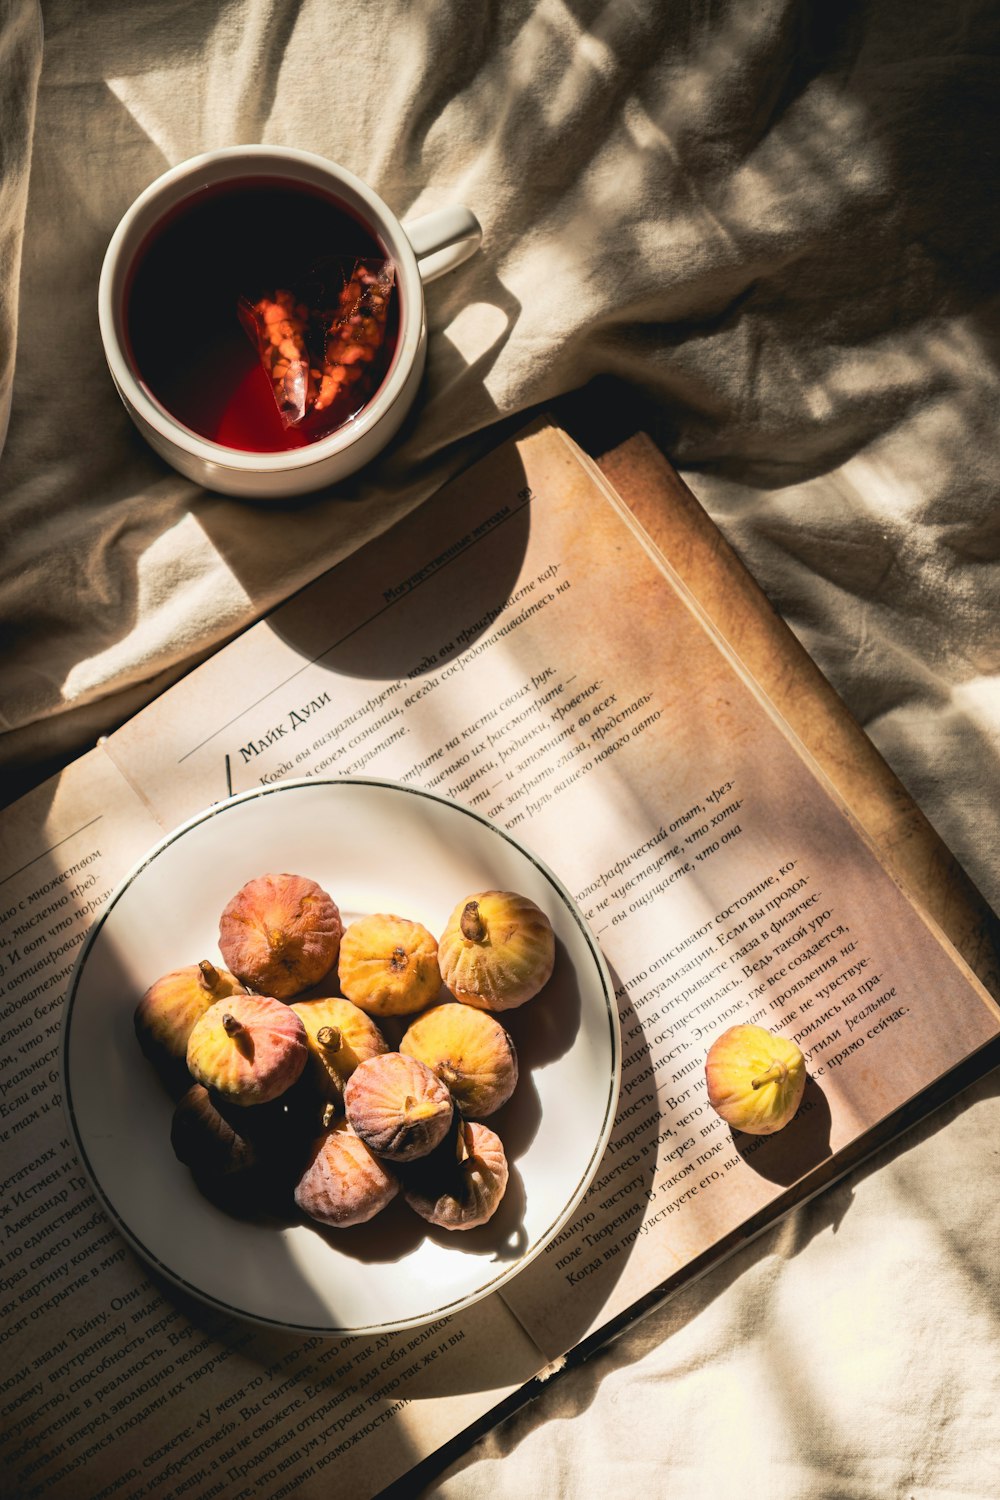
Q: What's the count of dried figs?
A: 12